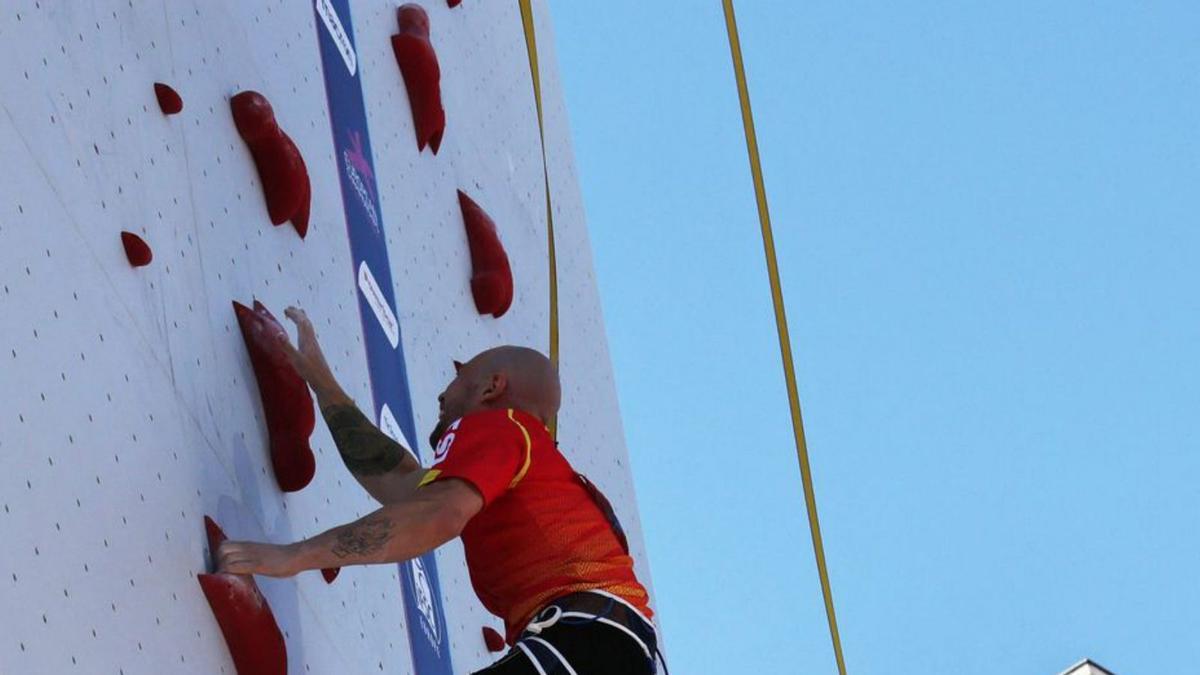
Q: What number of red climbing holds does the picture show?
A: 11